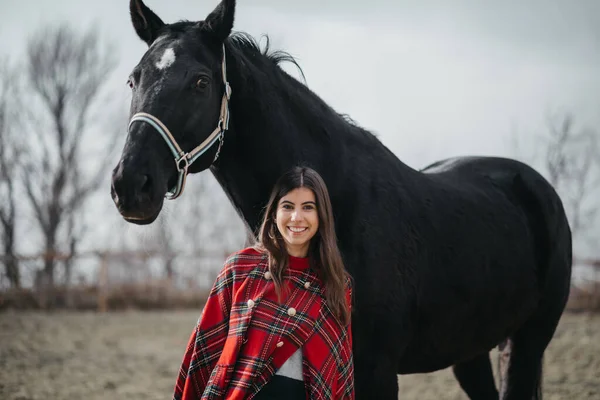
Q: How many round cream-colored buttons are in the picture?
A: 5